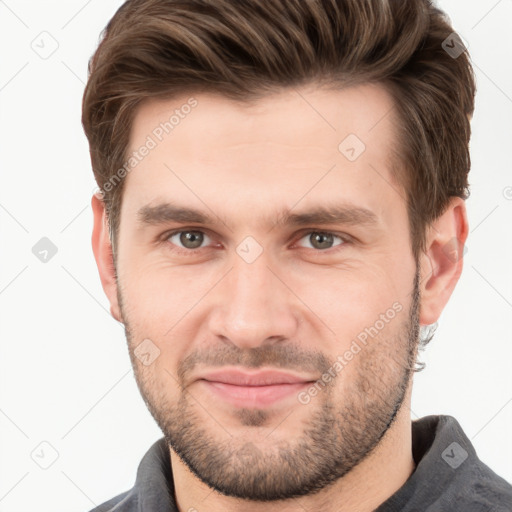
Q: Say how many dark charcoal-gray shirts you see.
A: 1